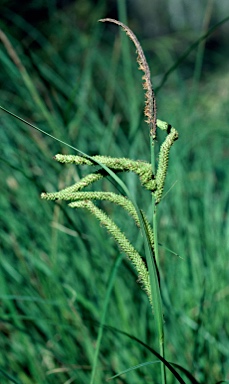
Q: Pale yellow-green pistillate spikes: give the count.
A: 5